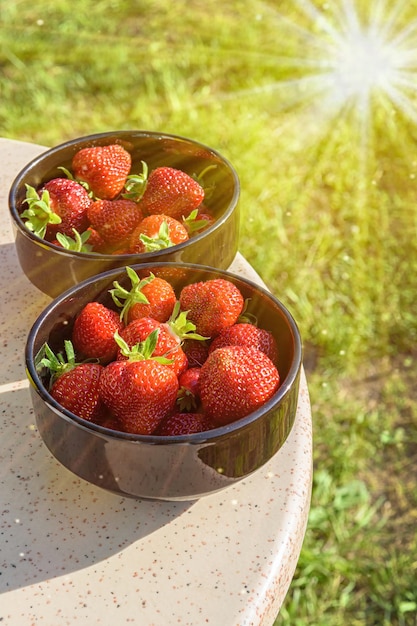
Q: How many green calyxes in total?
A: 13